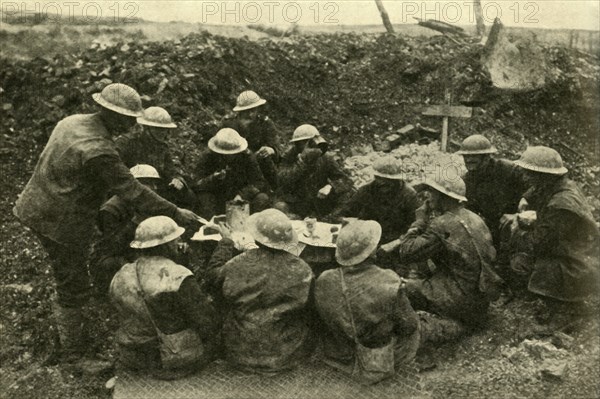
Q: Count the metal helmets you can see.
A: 13